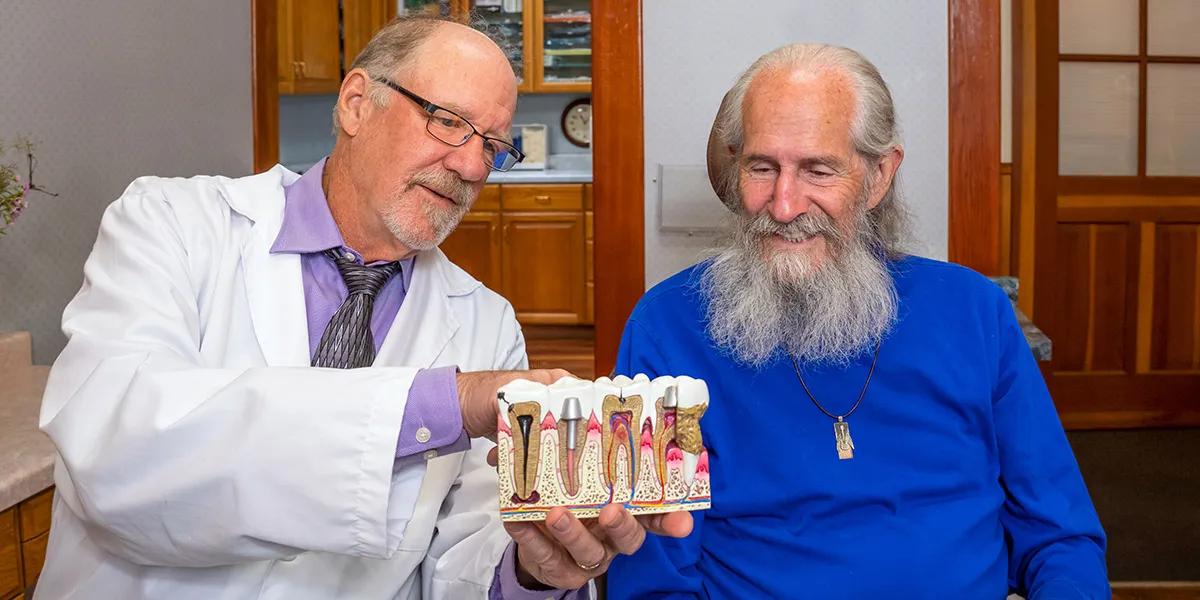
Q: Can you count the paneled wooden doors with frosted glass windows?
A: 1